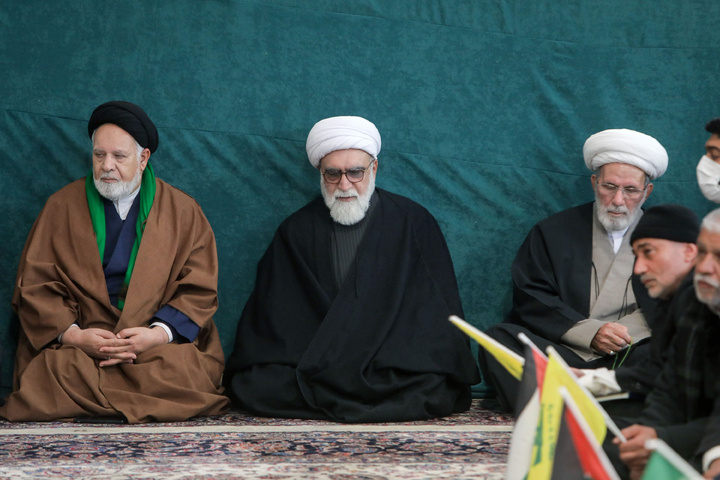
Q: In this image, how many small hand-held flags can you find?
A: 5